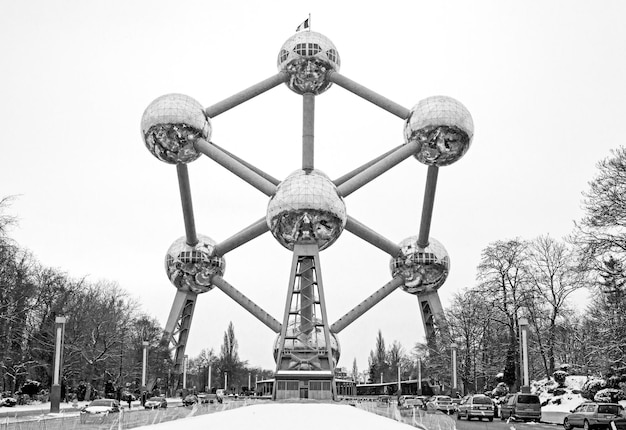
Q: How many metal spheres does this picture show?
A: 7